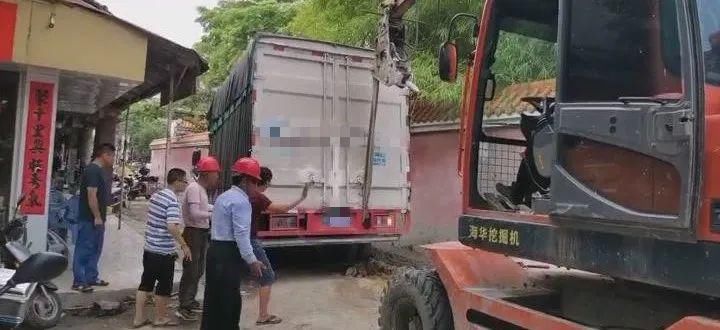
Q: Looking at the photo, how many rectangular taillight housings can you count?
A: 2